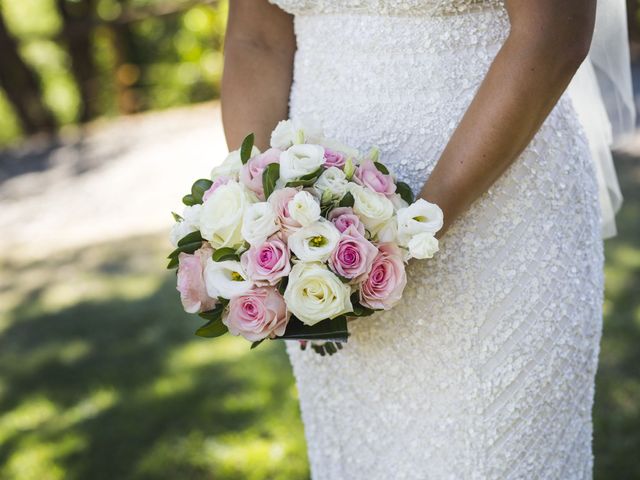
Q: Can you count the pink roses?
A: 11